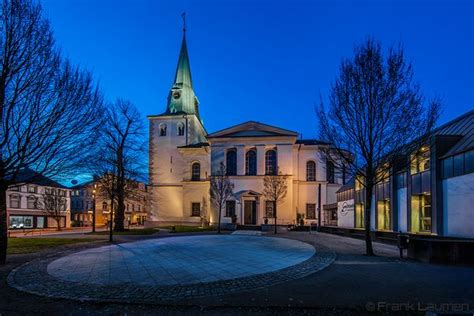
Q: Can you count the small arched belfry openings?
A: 2